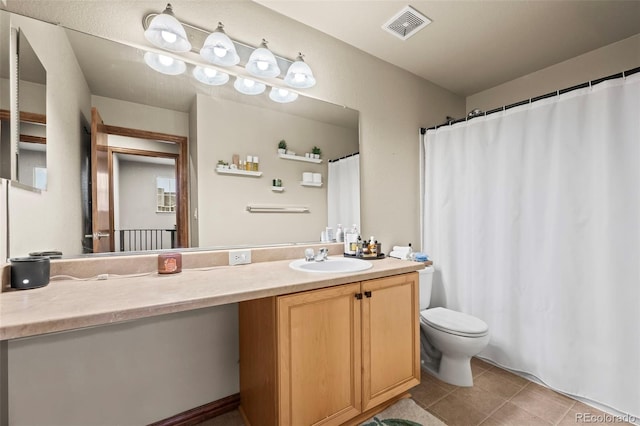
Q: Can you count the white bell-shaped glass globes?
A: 4